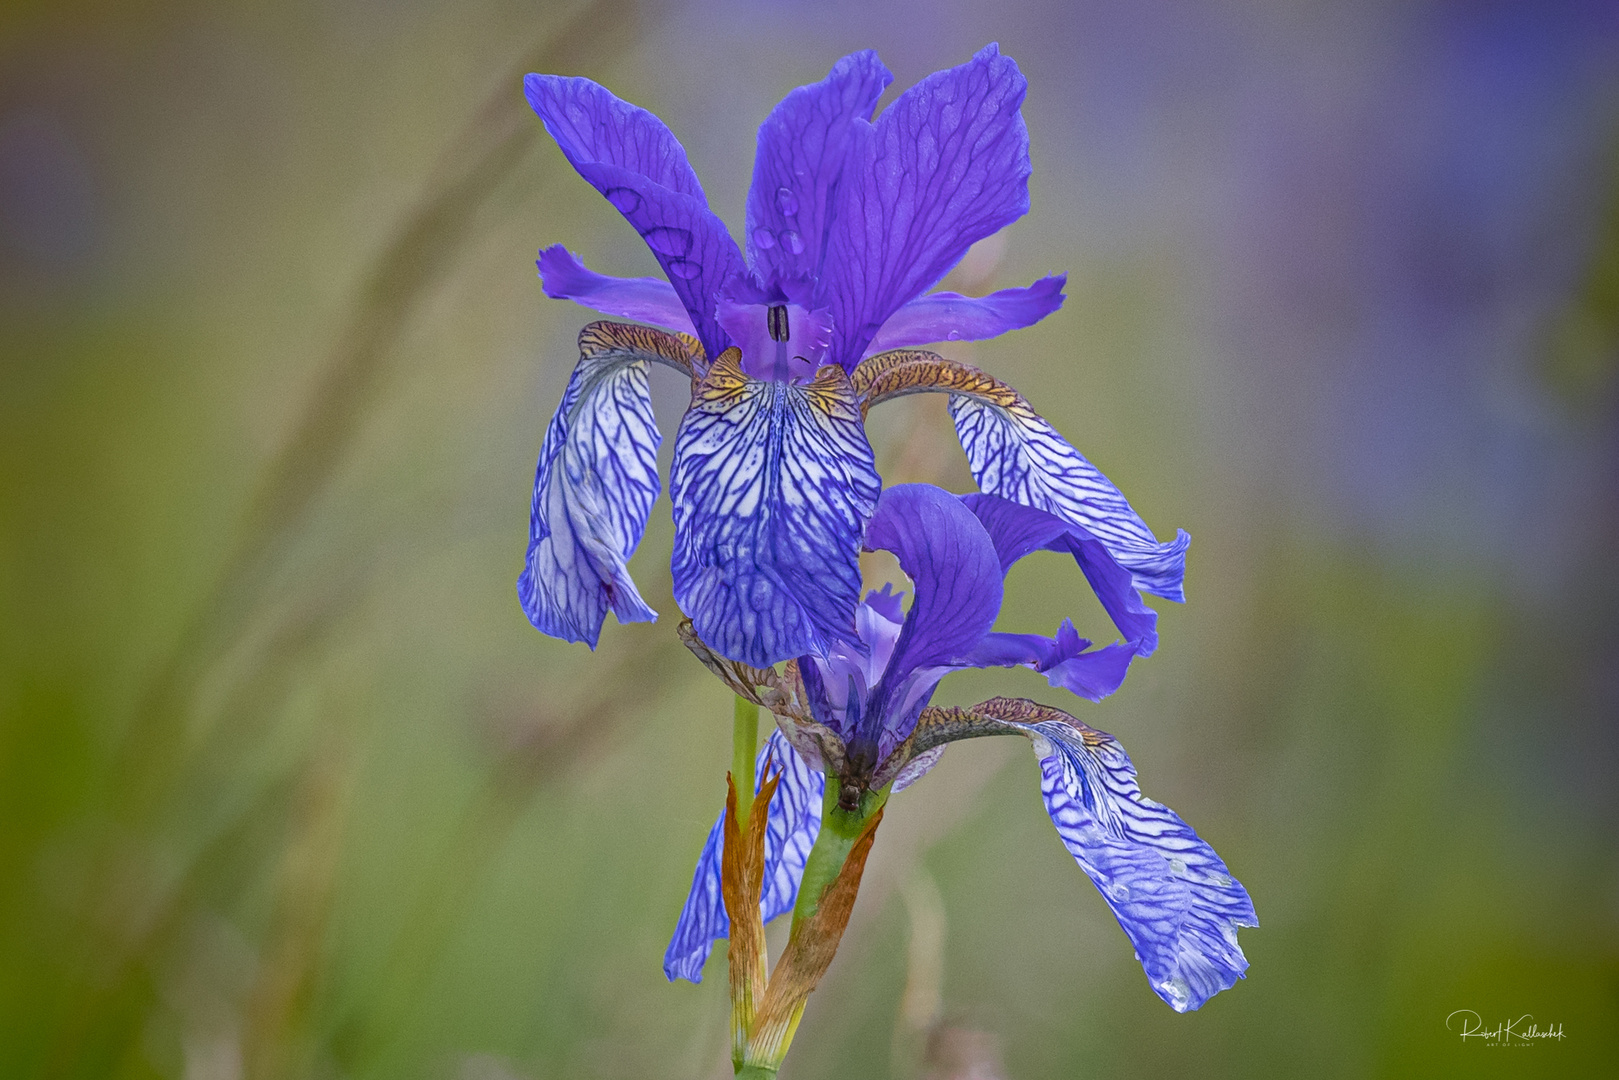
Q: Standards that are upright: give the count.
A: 3